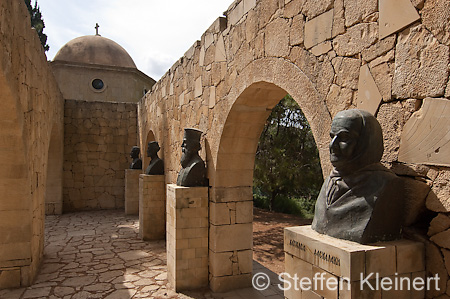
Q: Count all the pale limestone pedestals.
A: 4